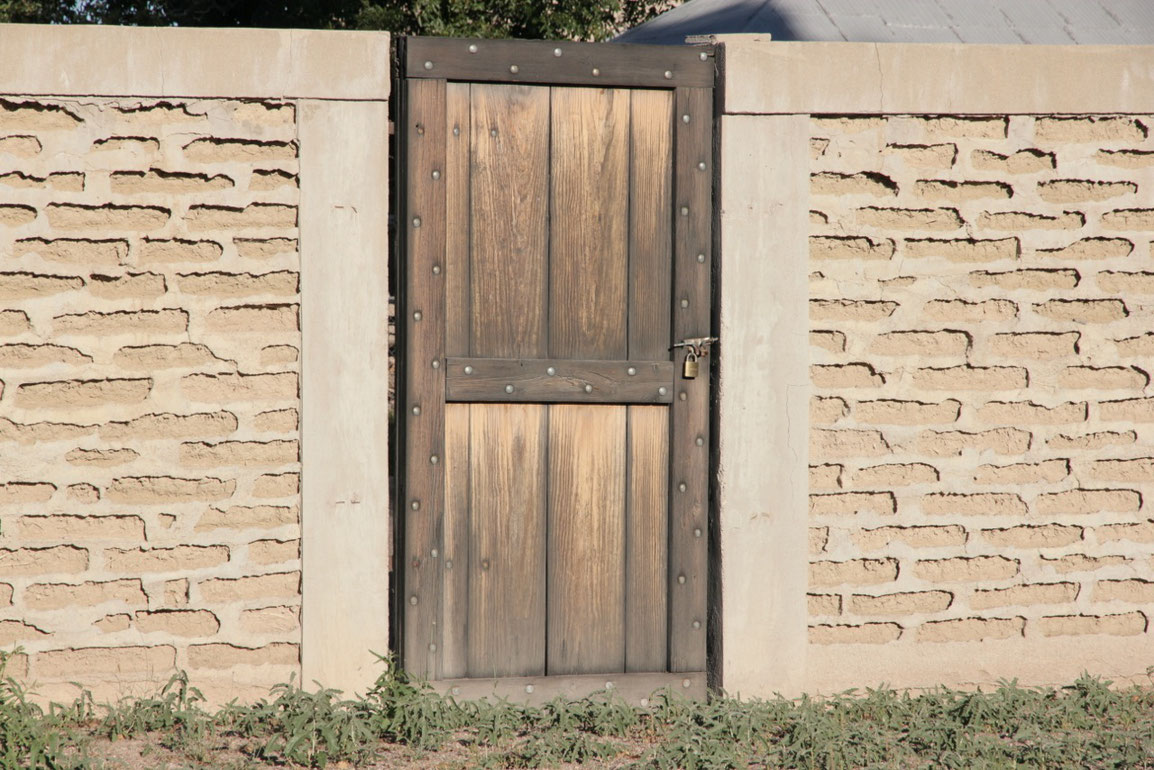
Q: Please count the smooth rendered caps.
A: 2